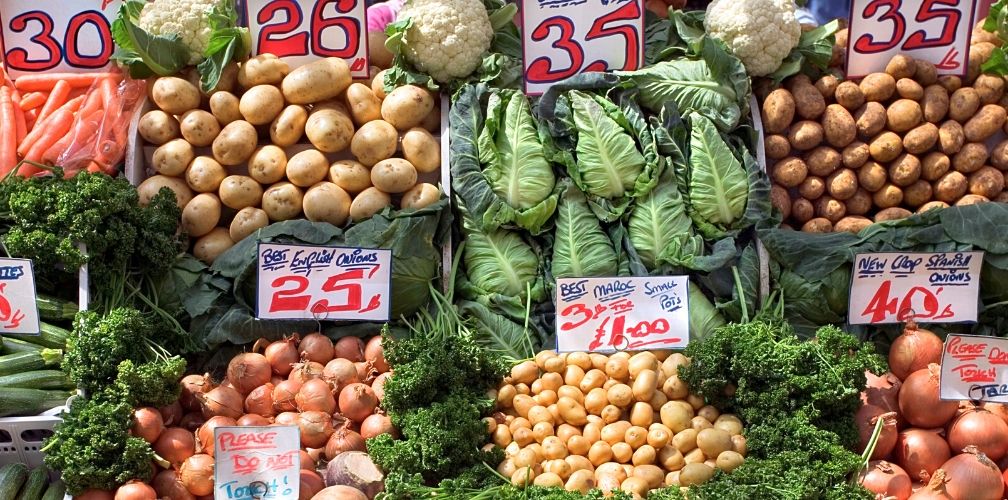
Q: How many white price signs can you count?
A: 8